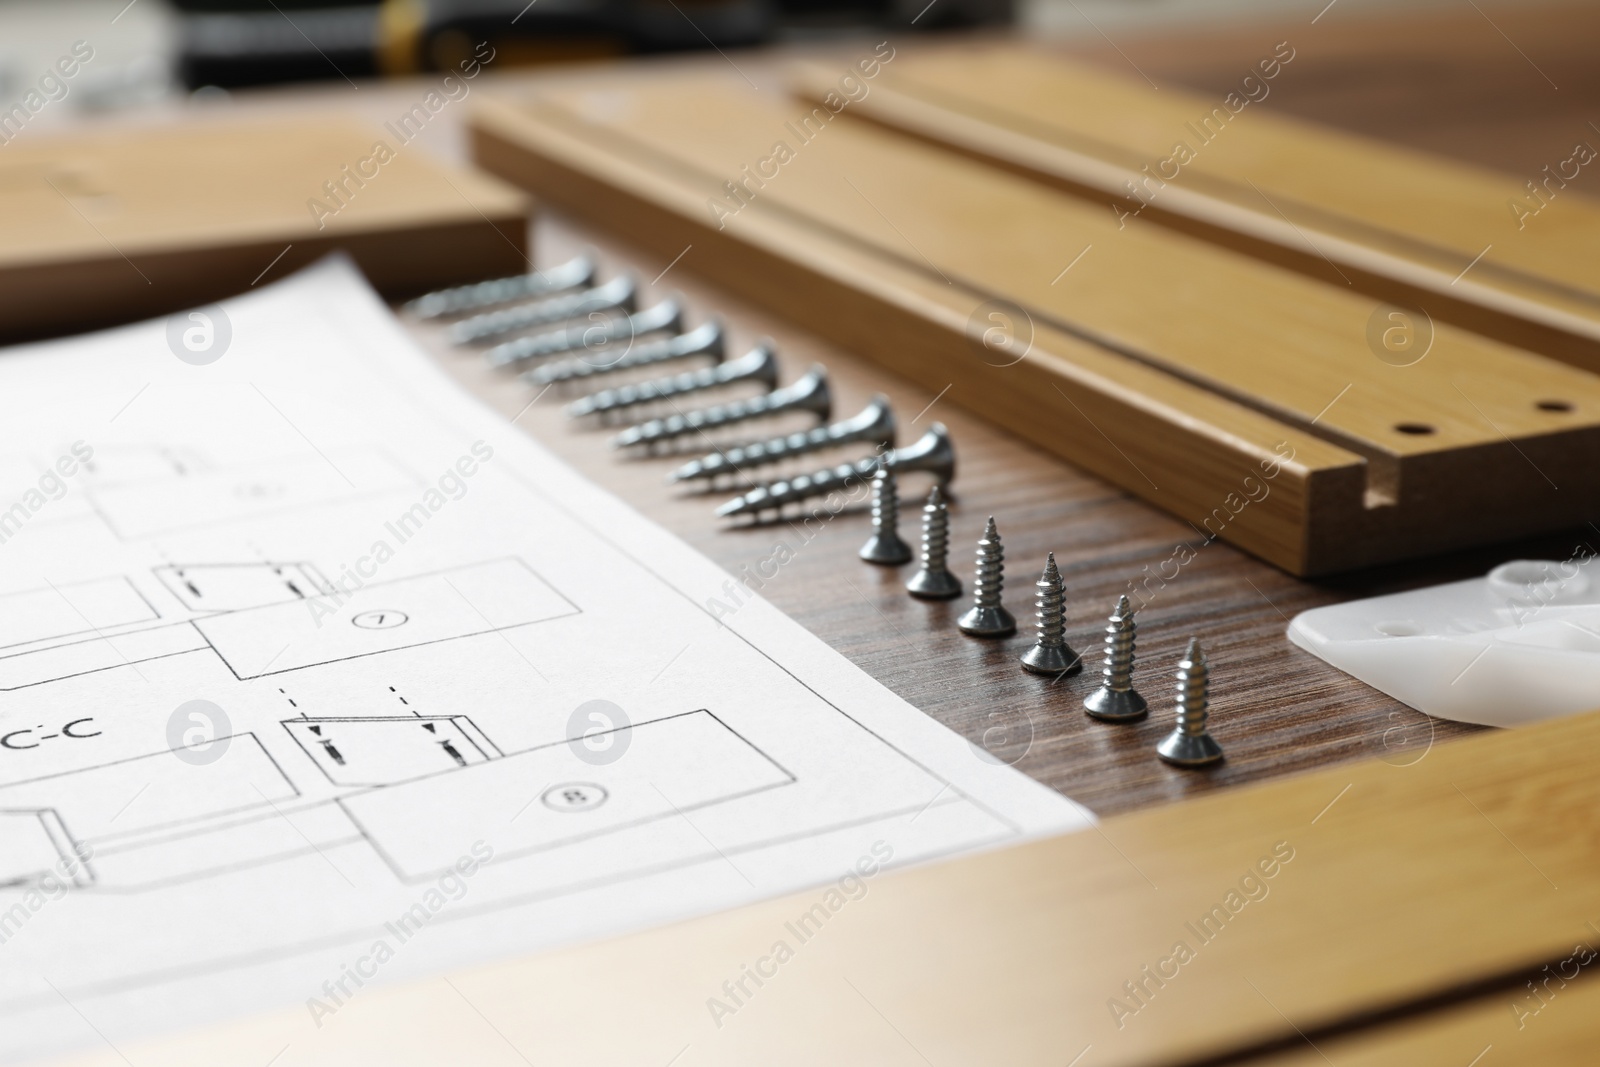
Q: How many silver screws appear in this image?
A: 14